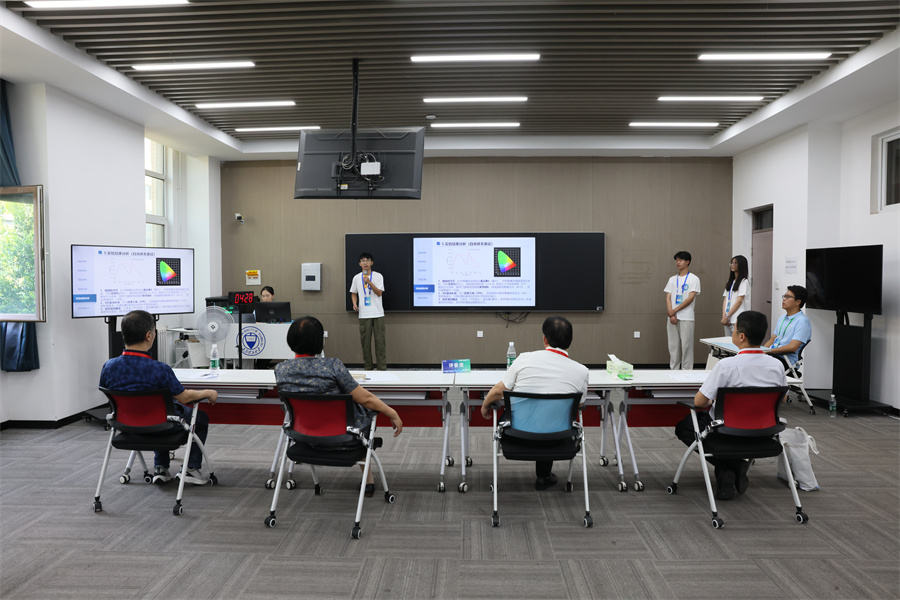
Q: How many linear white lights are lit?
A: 10